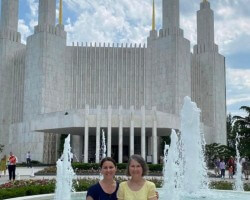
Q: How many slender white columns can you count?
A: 7